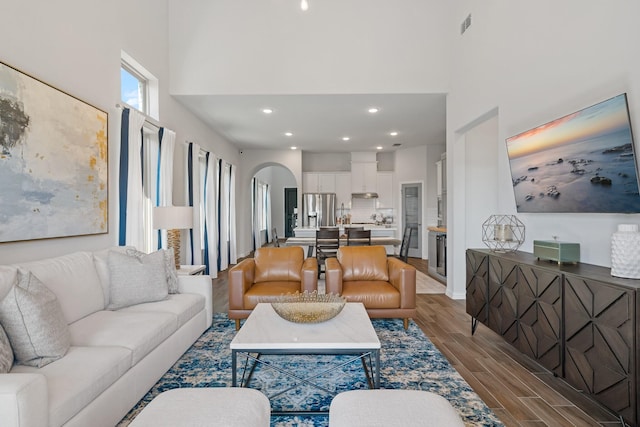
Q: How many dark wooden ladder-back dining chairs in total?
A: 6